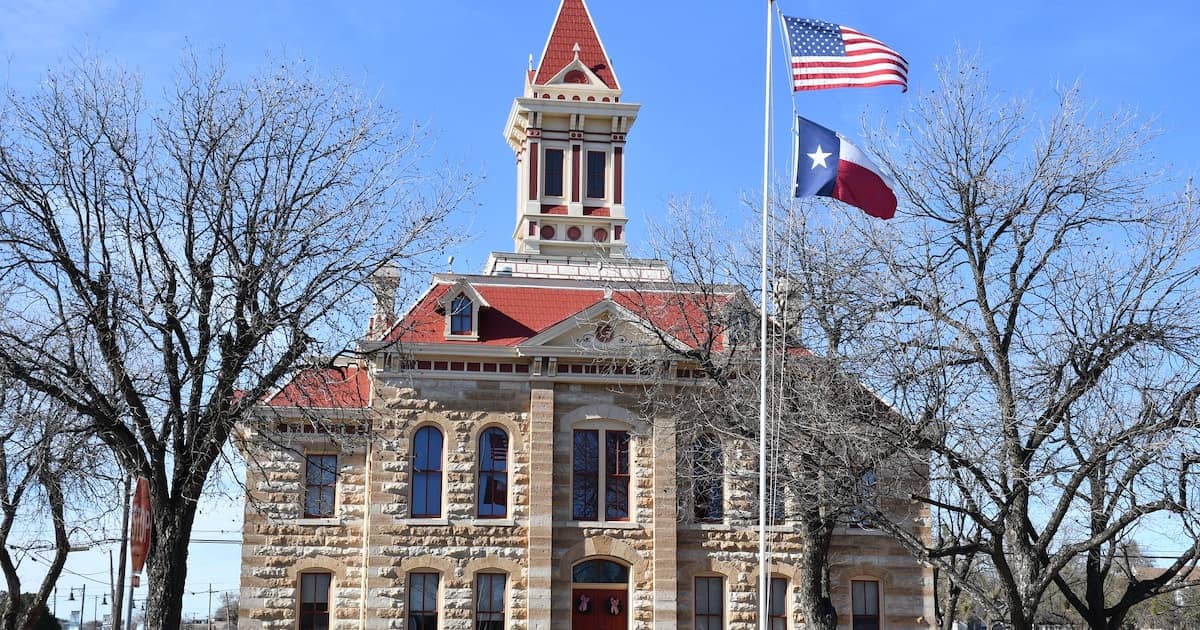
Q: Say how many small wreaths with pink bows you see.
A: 2